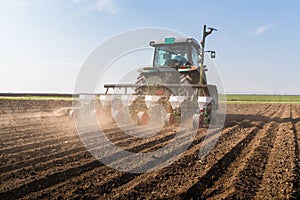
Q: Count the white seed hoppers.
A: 6